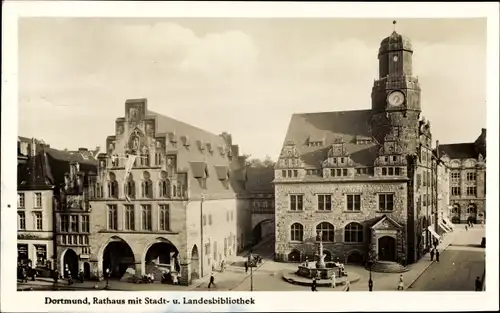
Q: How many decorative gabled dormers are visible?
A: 3